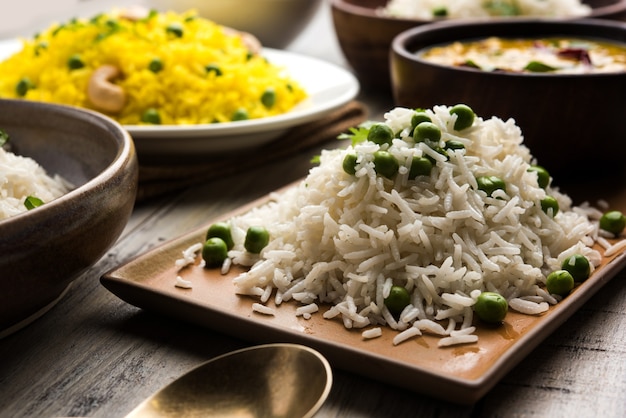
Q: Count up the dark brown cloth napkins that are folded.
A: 1